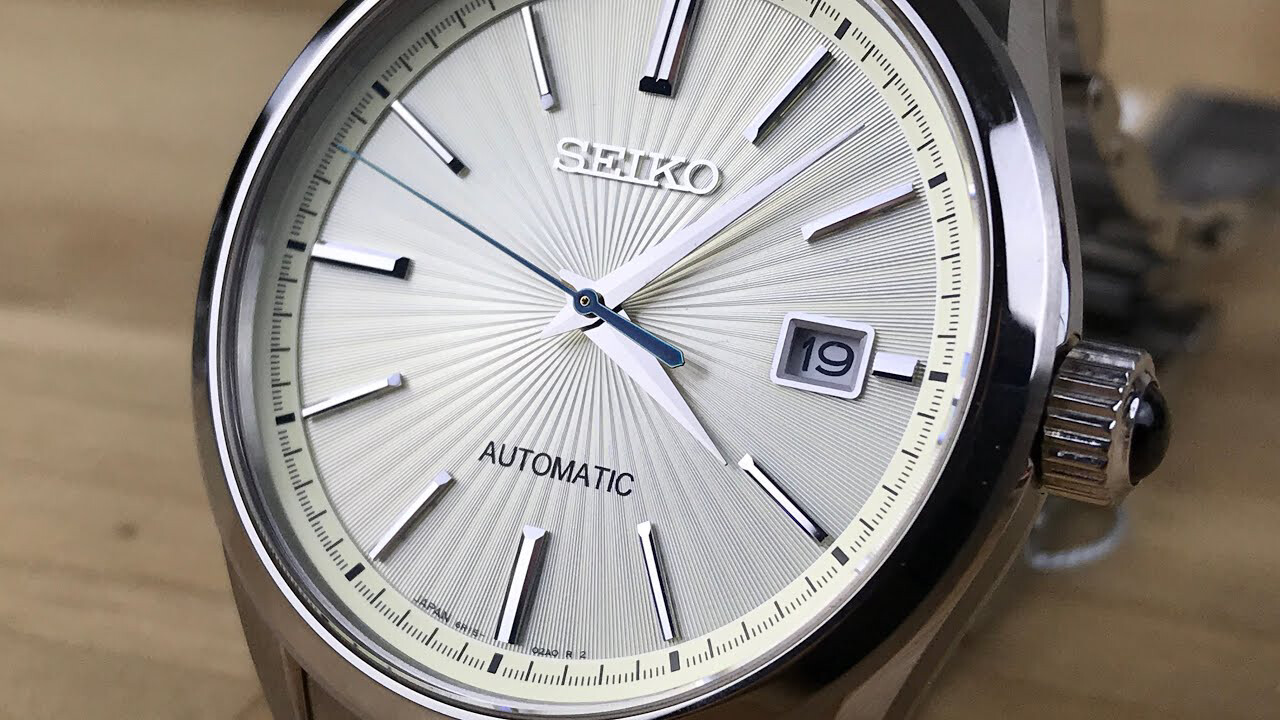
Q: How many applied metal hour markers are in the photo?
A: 12